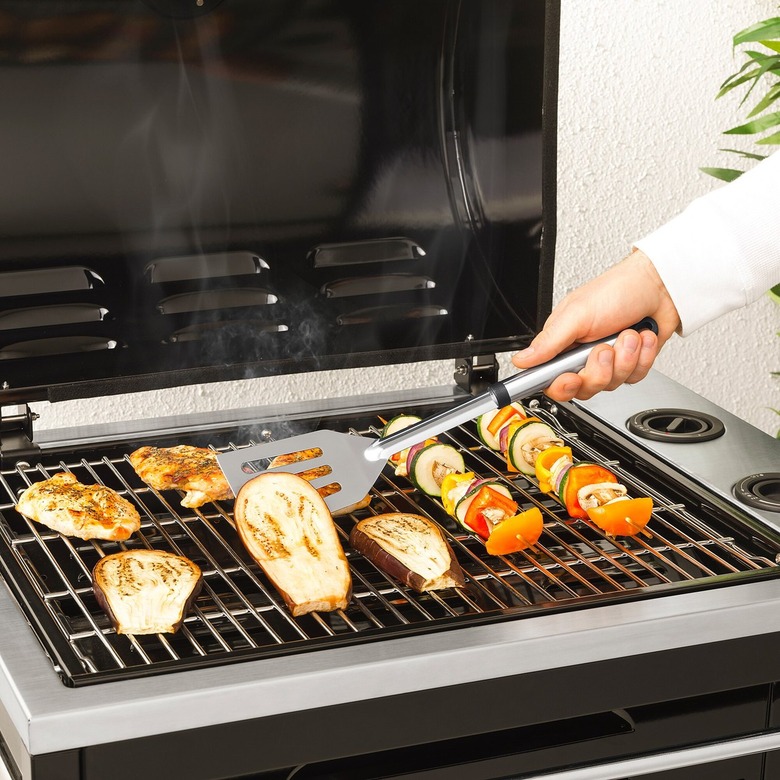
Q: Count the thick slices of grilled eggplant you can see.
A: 3